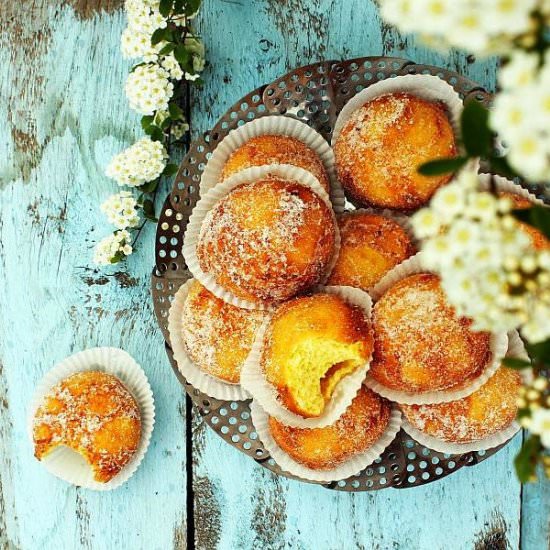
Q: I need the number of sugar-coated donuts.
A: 11